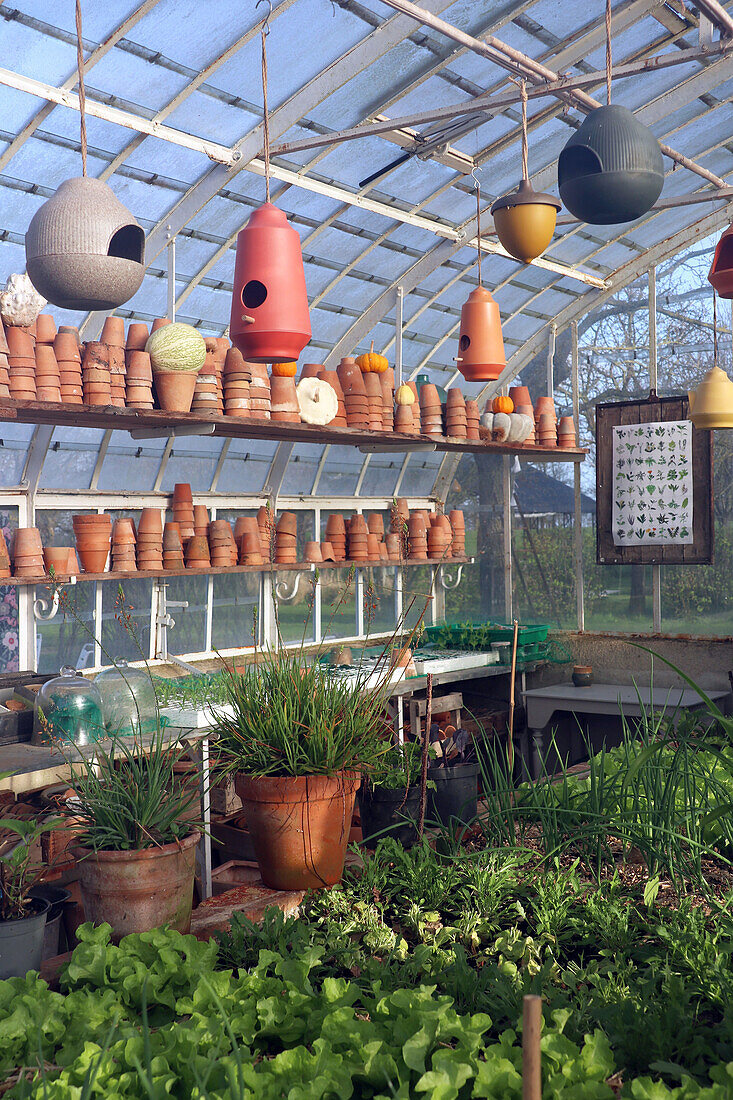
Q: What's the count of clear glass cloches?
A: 2